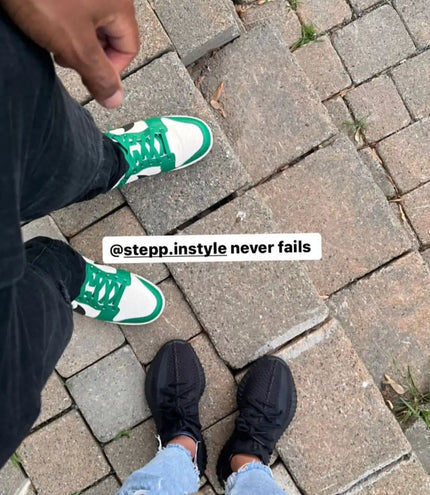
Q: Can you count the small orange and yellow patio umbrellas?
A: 0